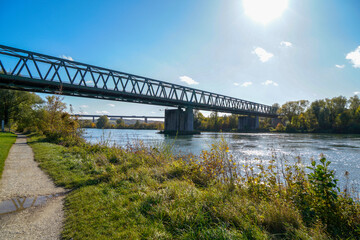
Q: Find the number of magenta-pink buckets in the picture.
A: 0